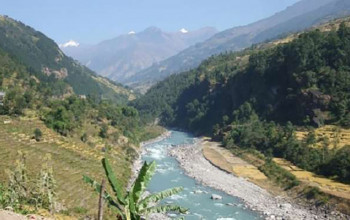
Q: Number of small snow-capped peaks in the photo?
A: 3